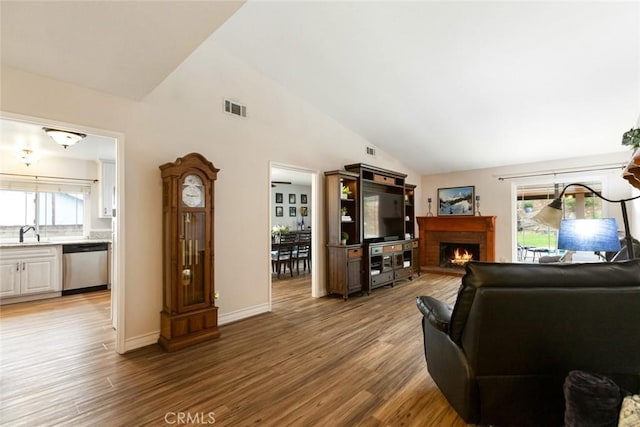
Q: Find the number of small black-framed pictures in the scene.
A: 6